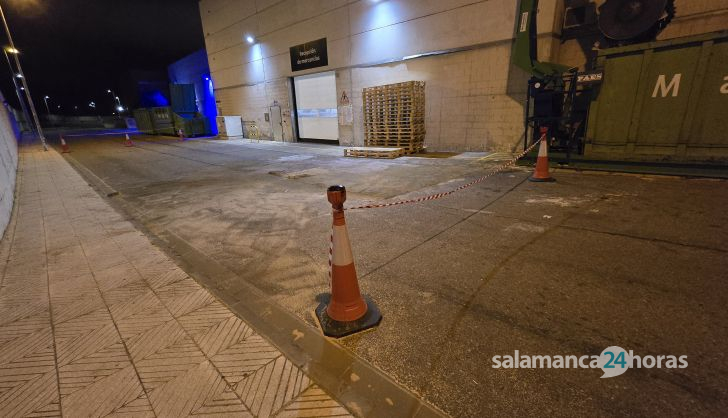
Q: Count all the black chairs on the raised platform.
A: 0